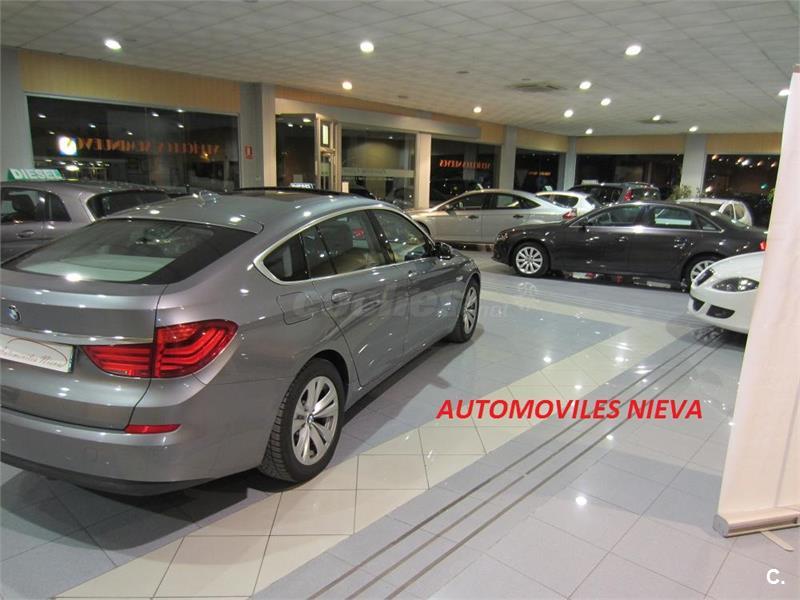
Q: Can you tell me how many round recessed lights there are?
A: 12